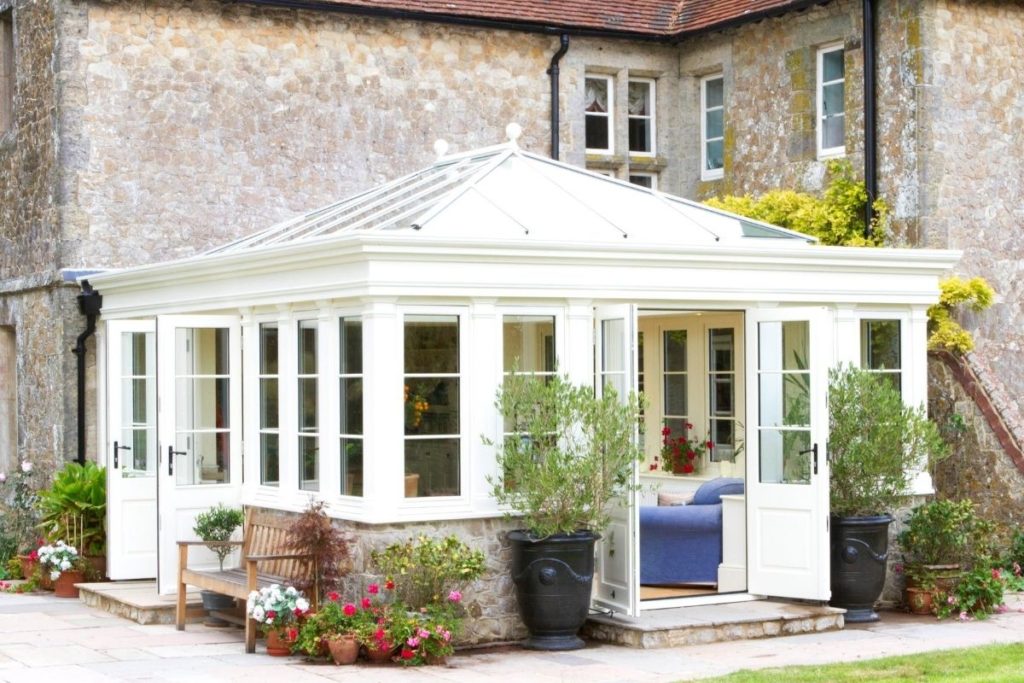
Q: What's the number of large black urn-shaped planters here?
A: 2